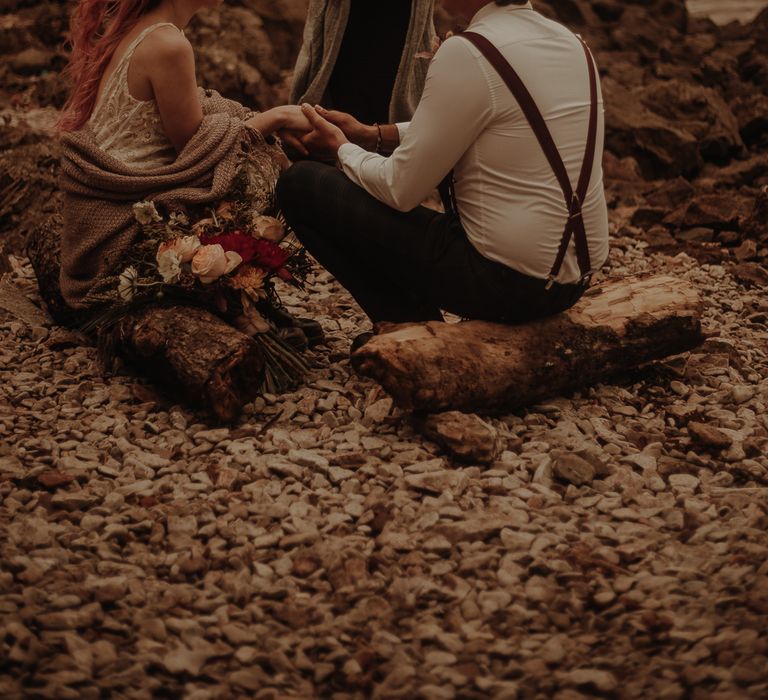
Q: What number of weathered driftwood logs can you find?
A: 2